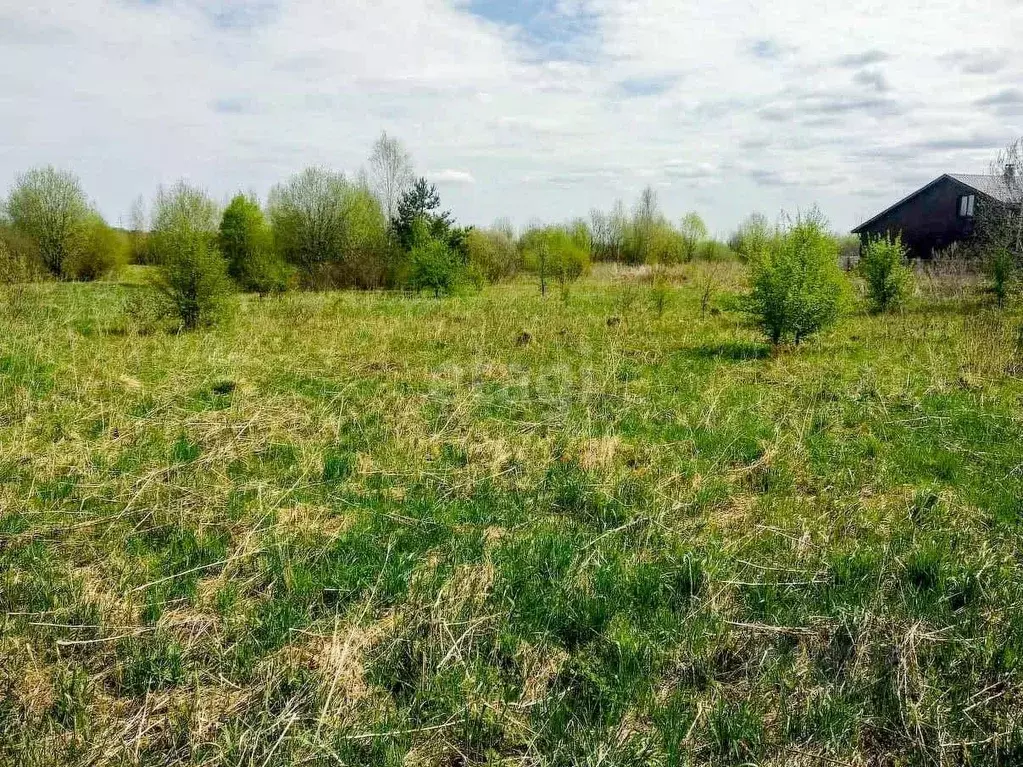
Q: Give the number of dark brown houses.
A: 1